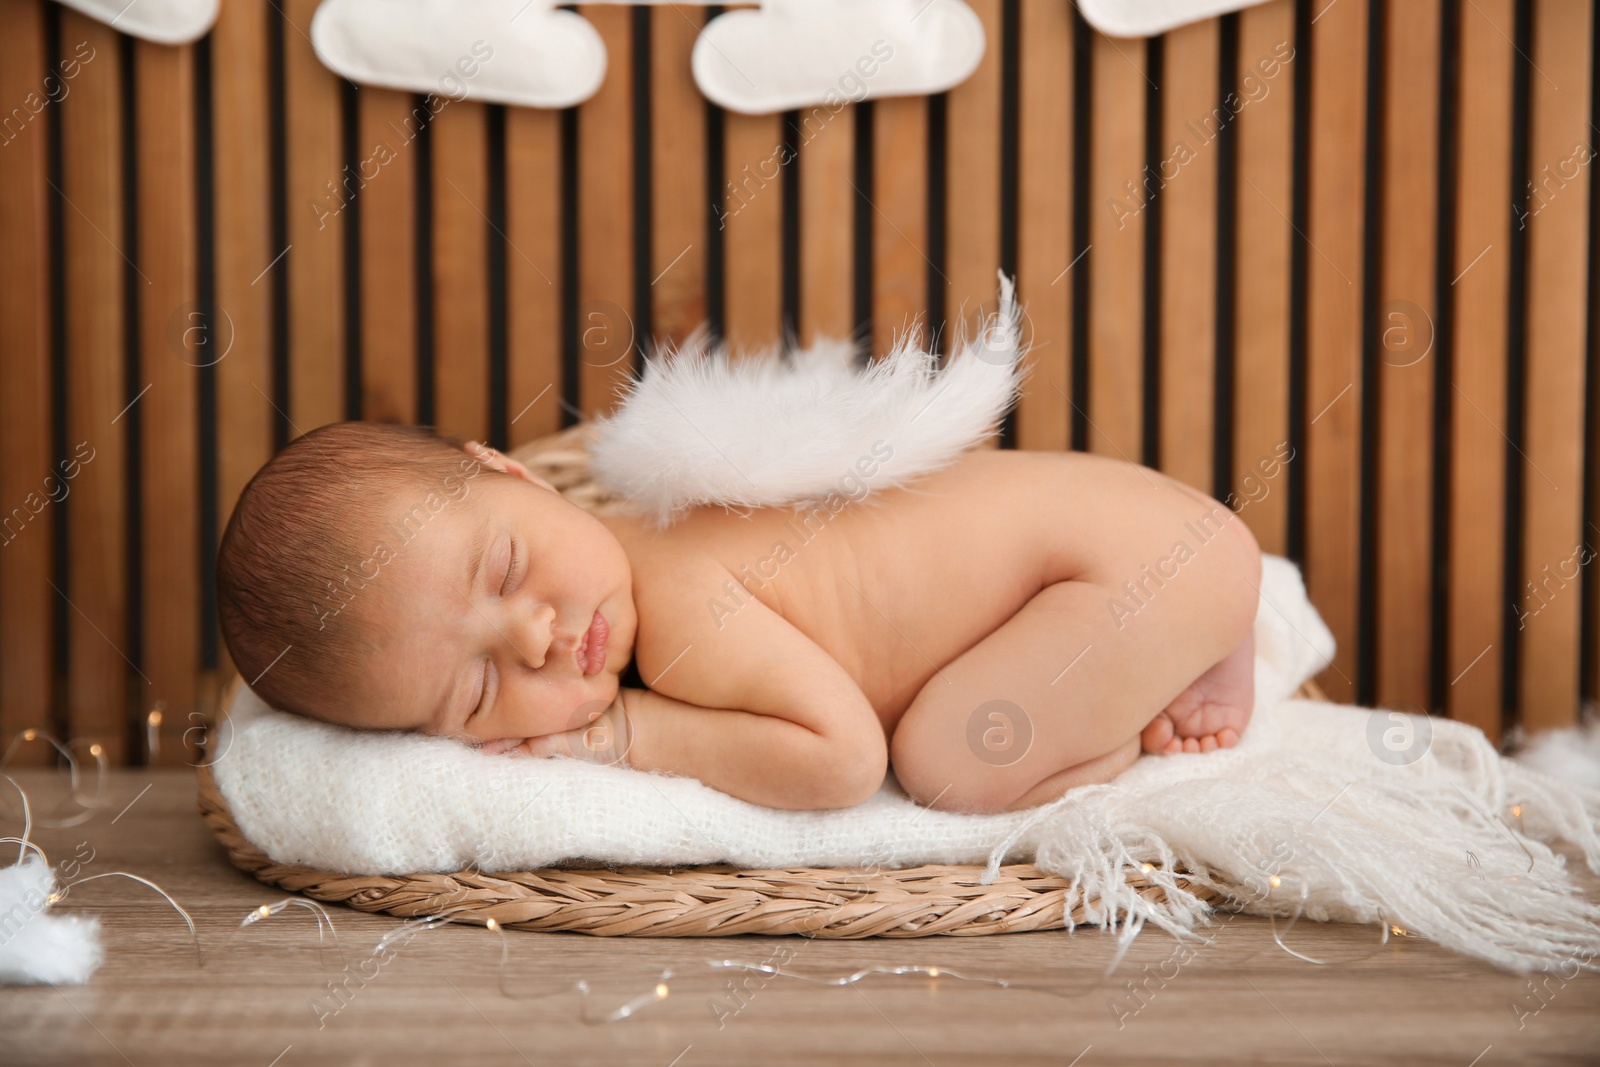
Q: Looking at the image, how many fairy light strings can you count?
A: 1